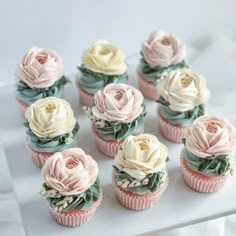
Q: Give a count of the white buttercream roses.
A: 4